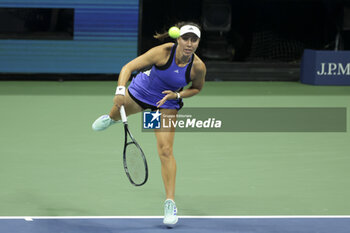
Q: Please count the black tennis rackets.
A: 1